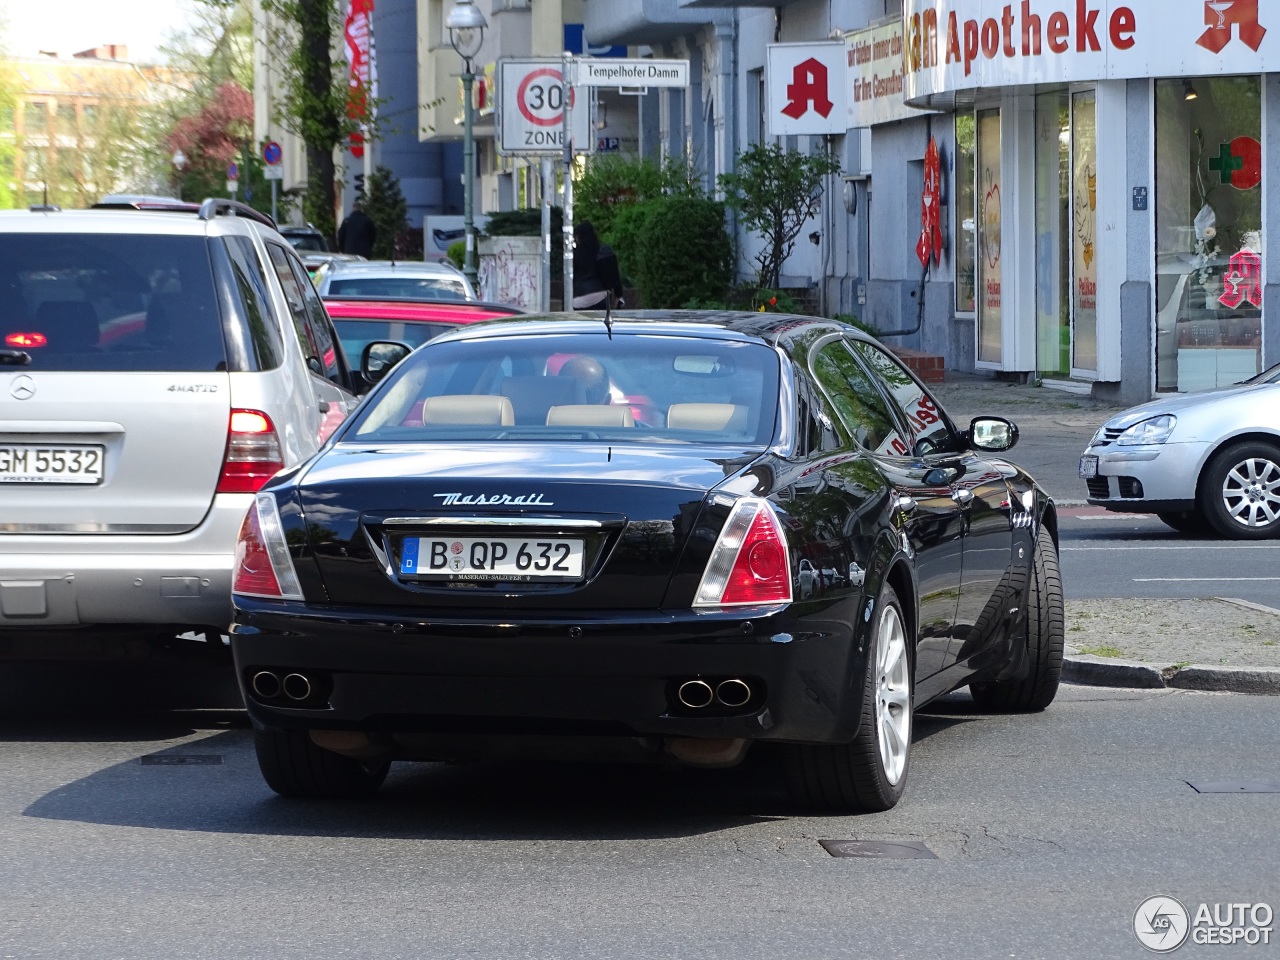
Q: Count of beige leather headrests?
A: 3